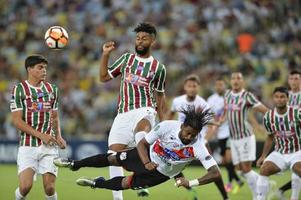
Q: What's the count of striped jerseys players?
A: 5